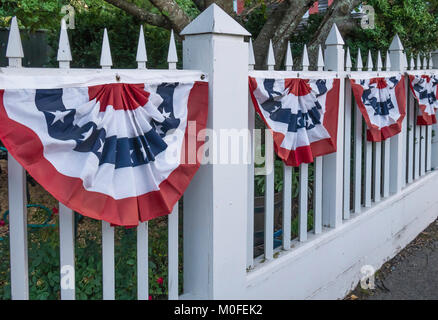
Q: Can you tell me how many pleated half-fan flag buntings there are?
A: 4